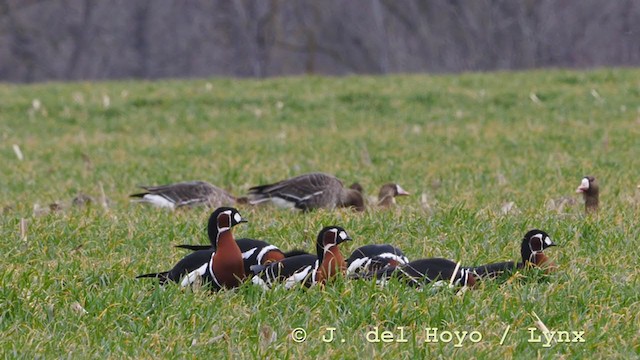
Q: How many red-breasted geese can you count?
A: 6